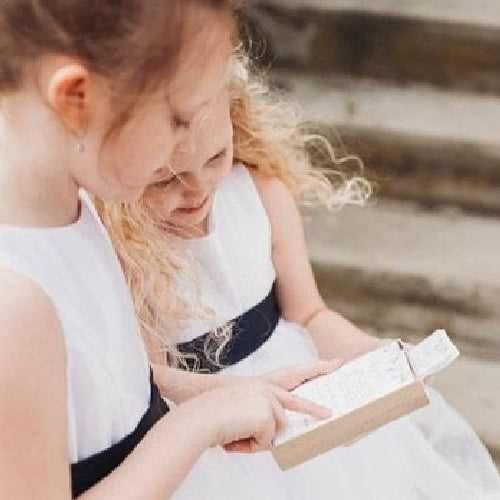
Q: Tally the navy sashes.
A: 2